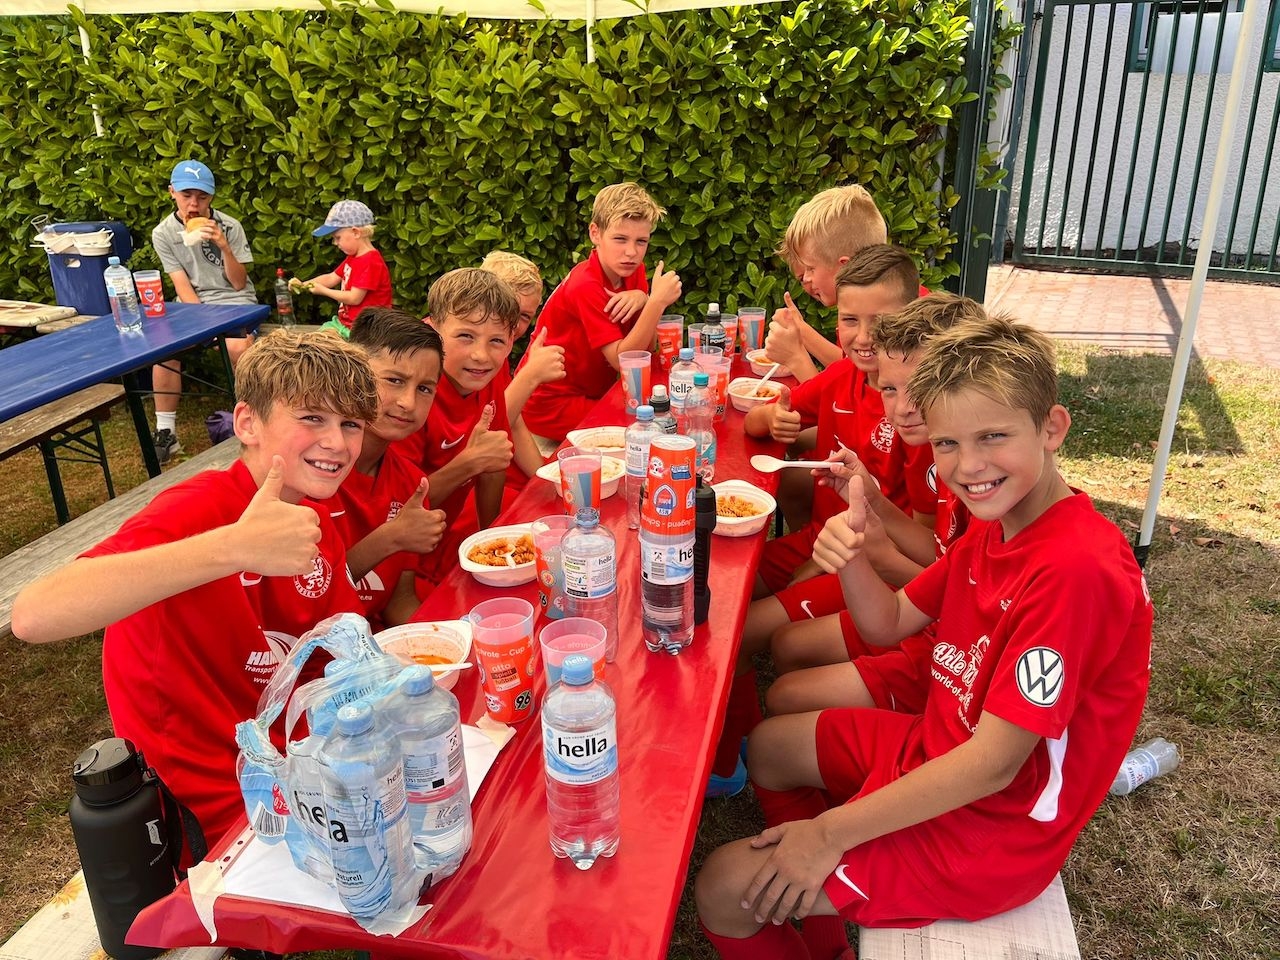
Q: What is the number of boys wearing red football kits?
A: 10